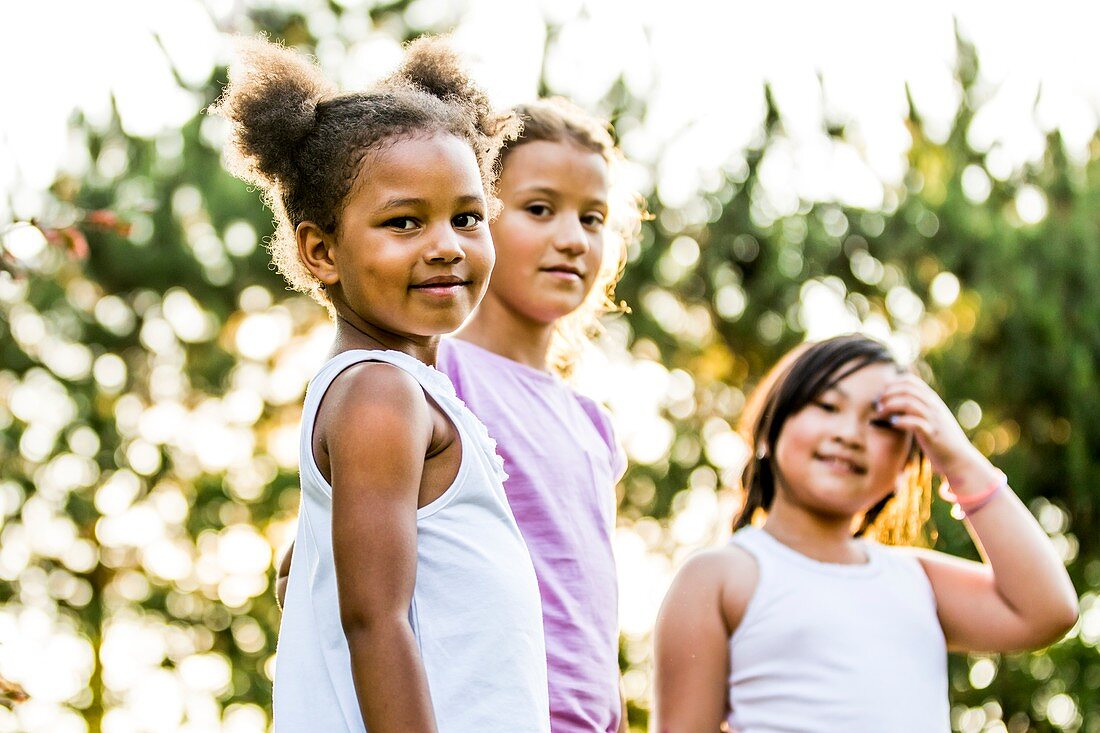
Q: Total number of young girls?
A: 3